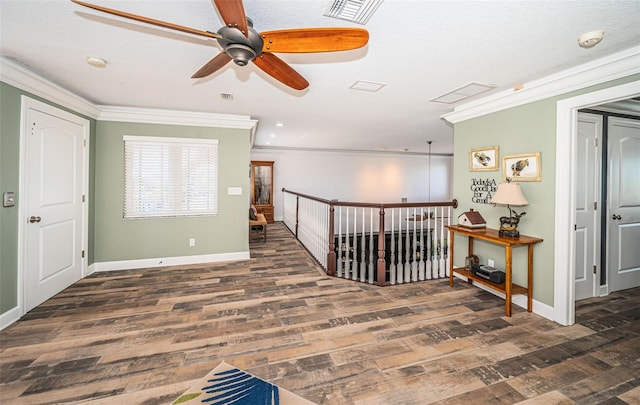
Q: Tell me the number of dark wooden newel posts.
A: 3